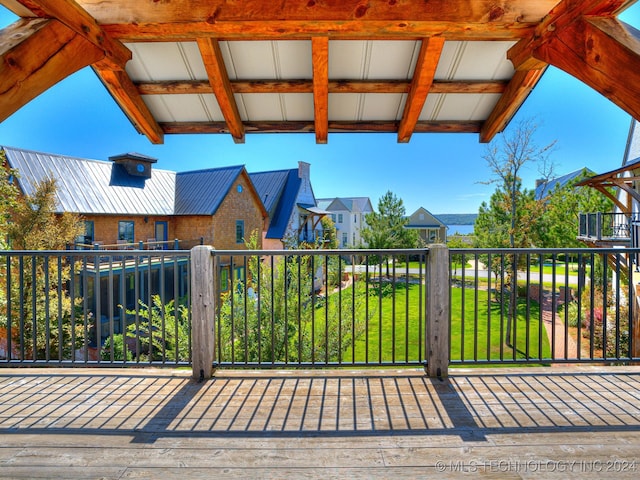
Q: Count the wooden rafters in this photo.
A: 5